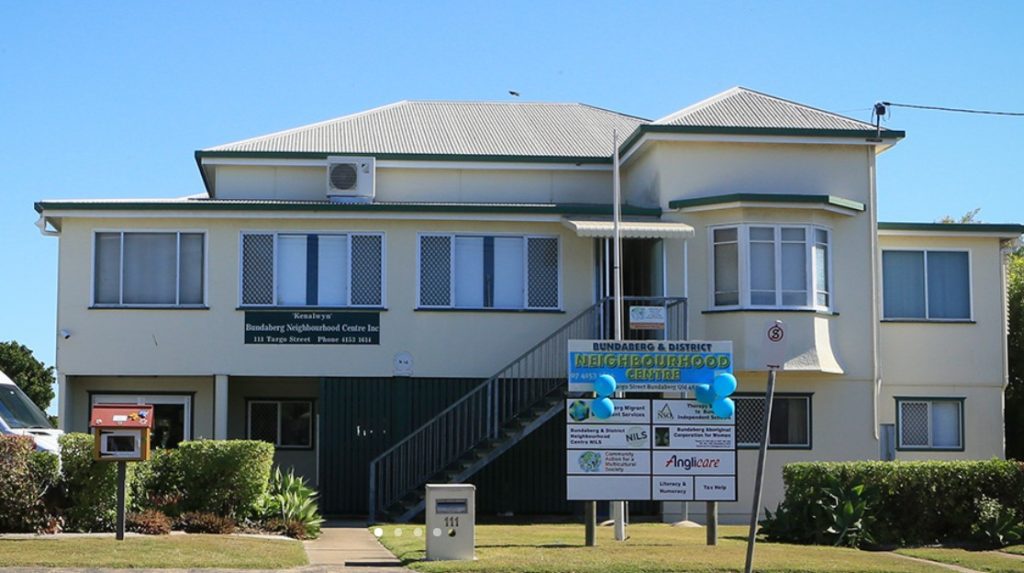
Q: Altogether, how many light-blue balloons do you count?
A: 5